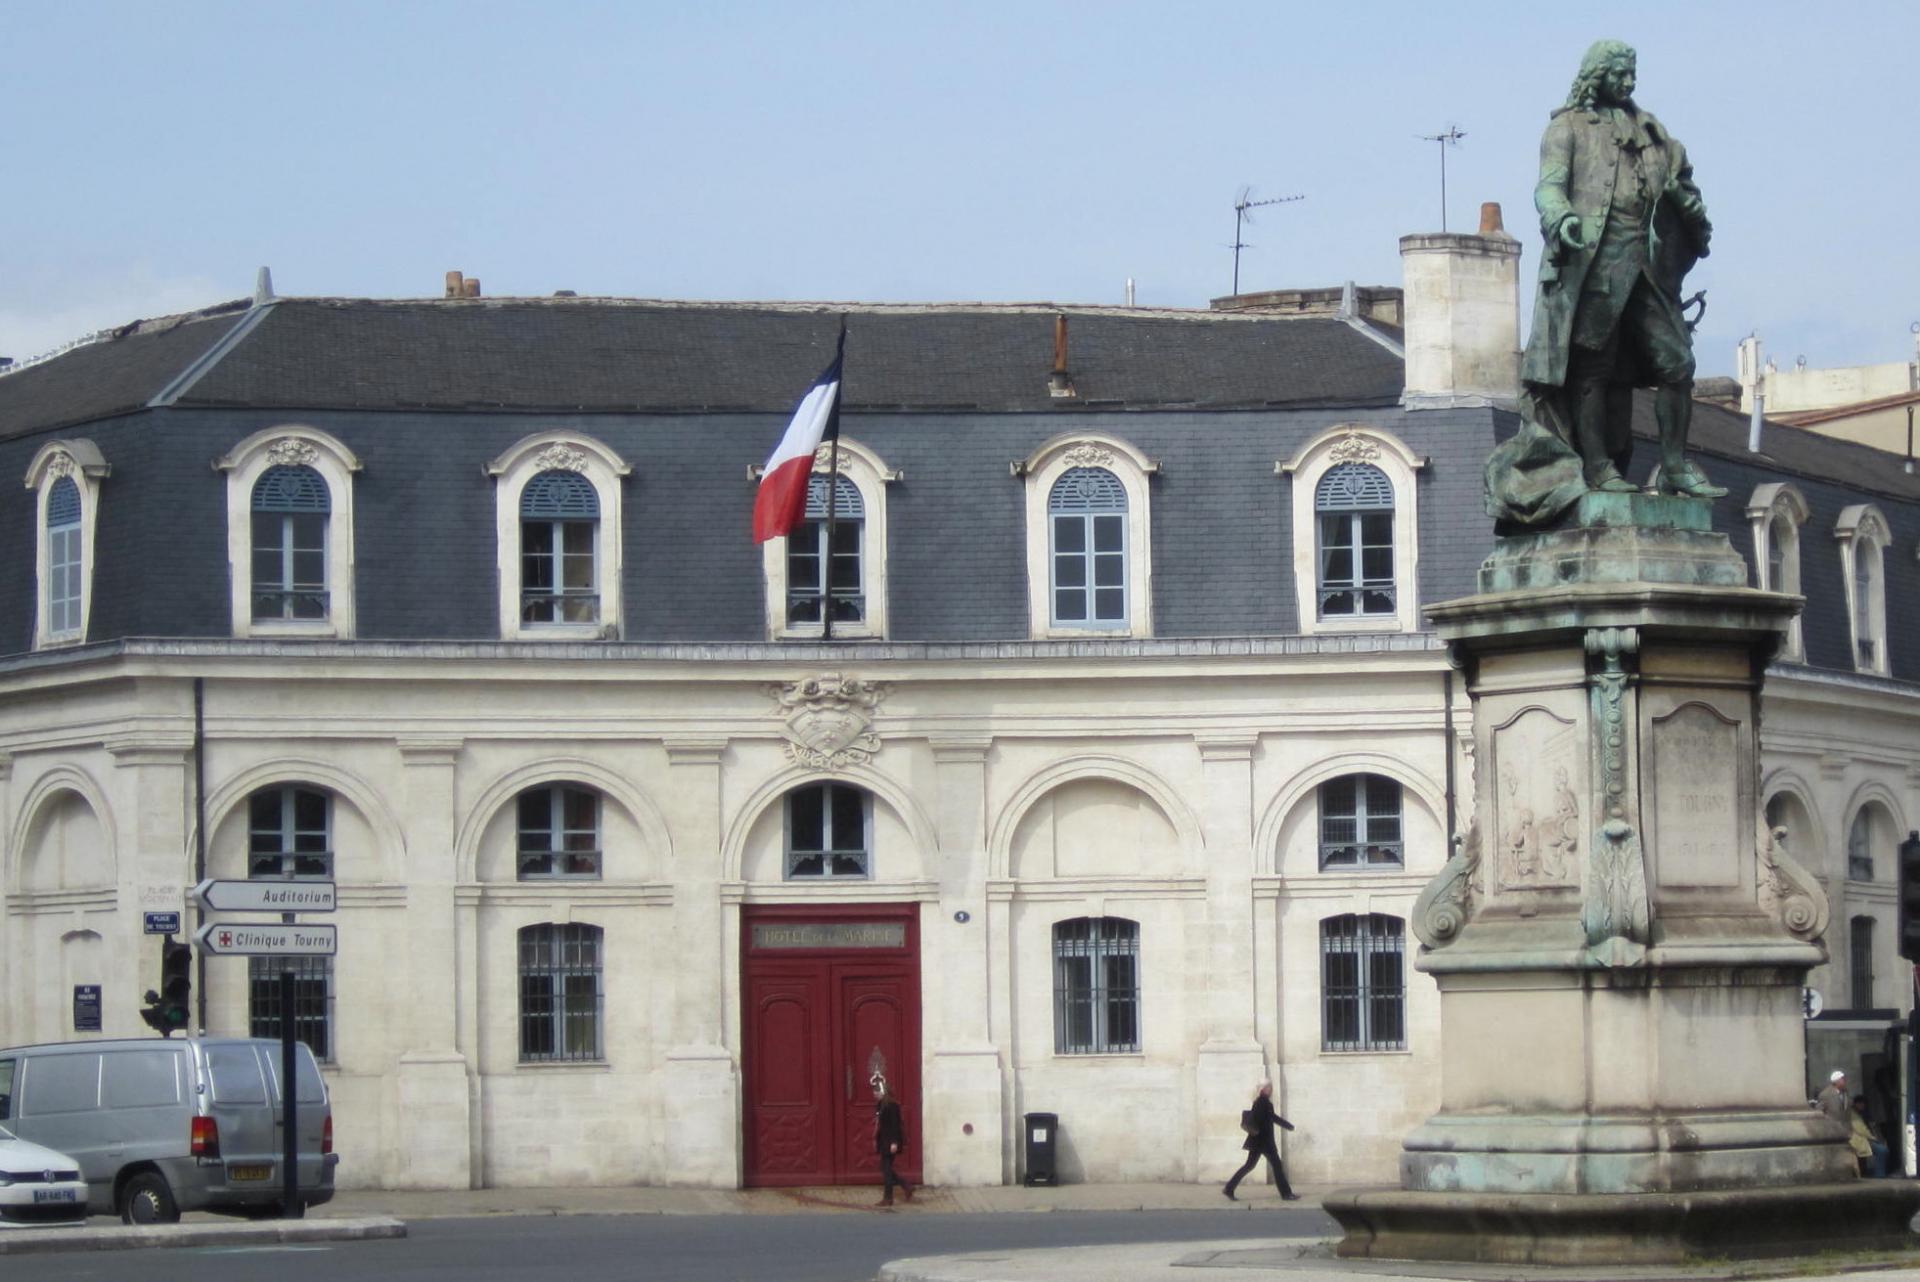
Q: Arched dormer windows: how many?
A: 8